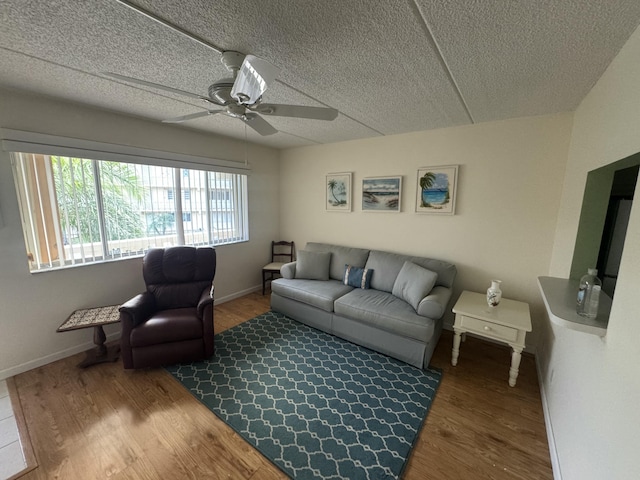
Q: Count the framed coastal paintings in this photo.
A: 3